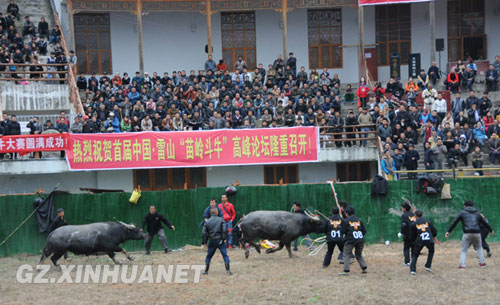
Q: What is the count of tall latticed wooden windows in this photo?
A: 5